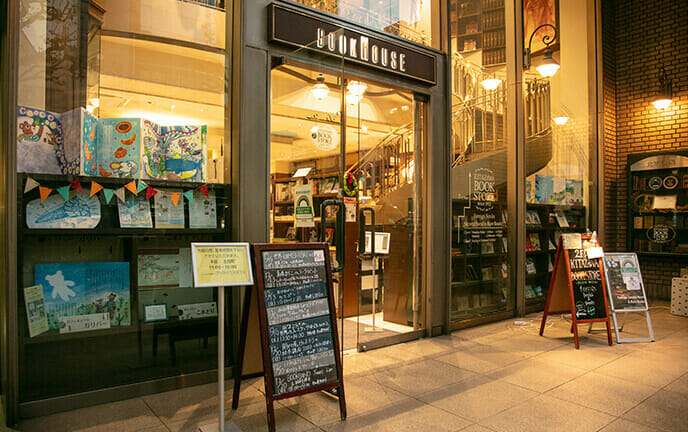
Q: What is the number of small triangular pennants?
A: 13